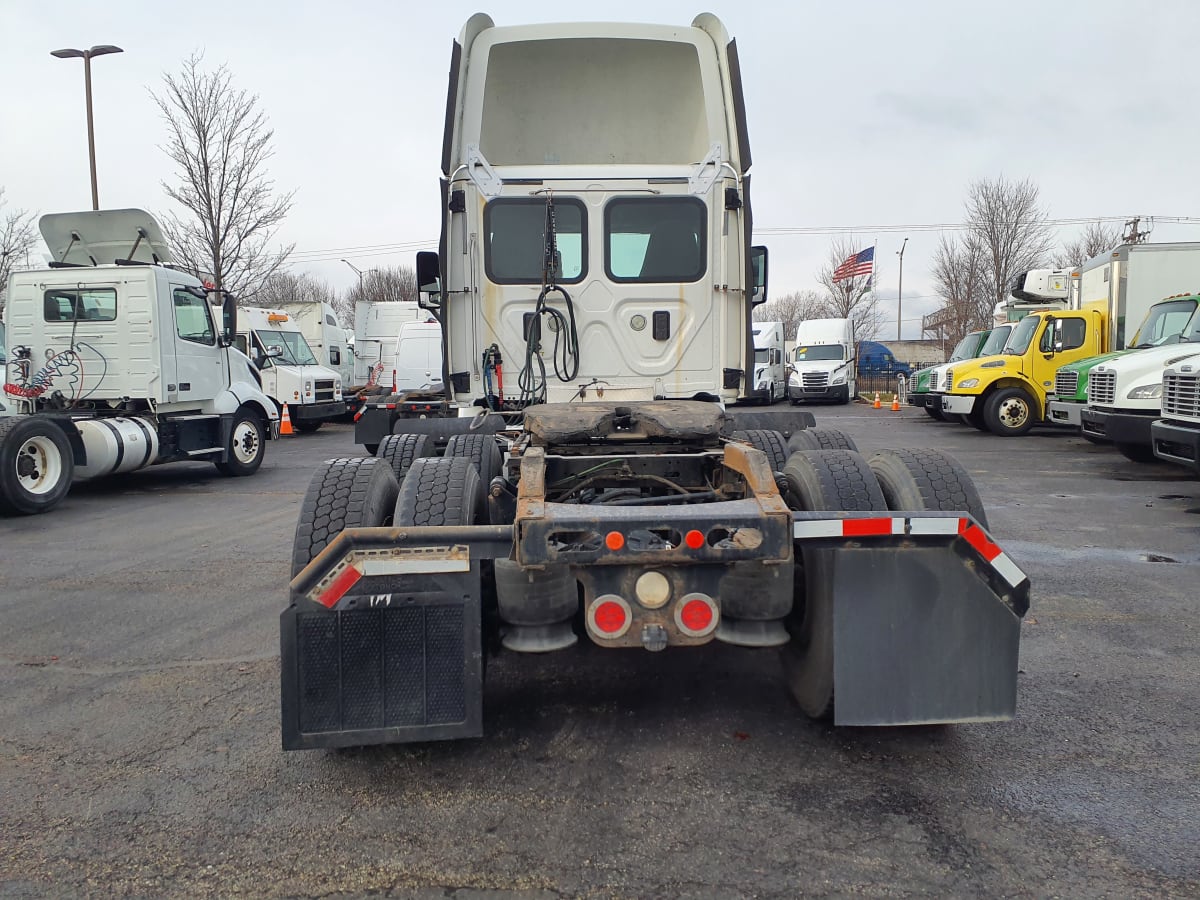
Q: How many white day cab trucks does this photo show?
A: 2